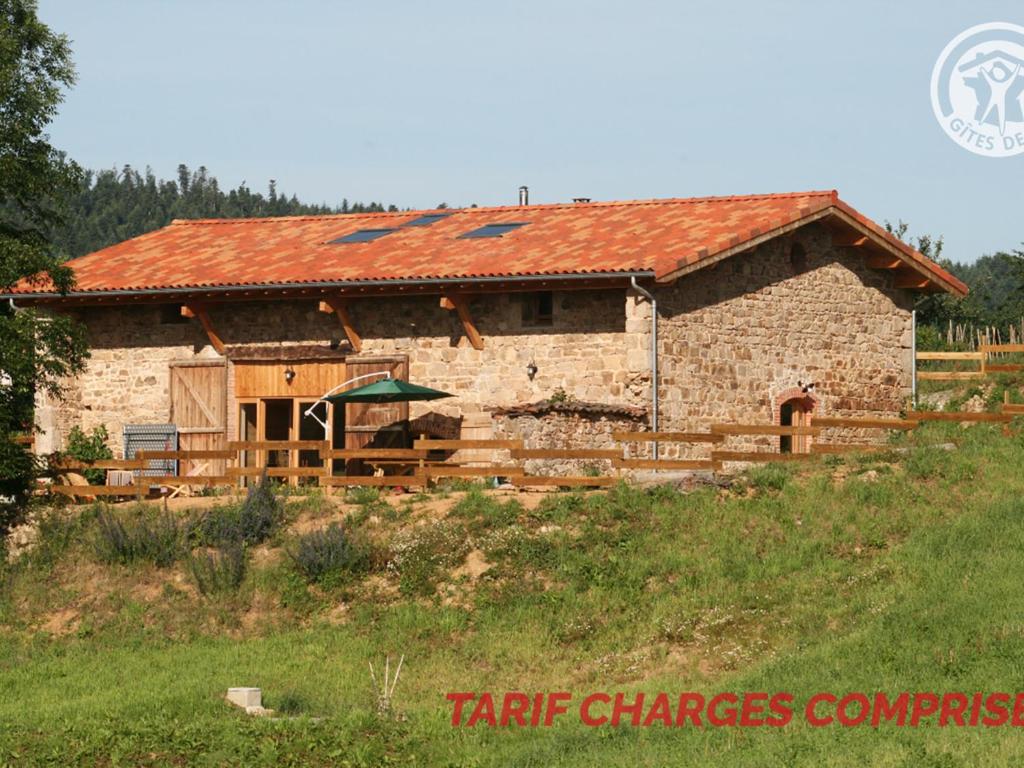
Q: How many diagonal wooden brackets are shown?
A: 3